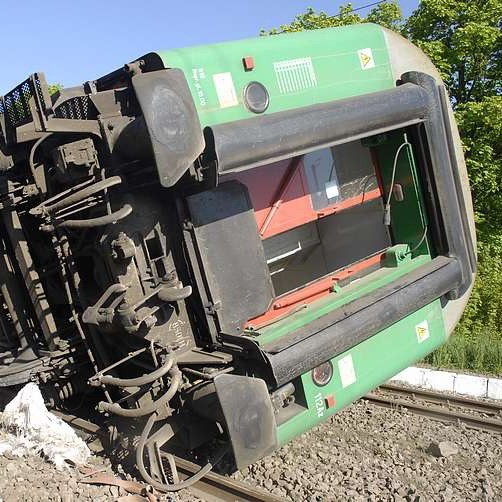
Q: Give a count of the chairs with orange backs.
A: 0